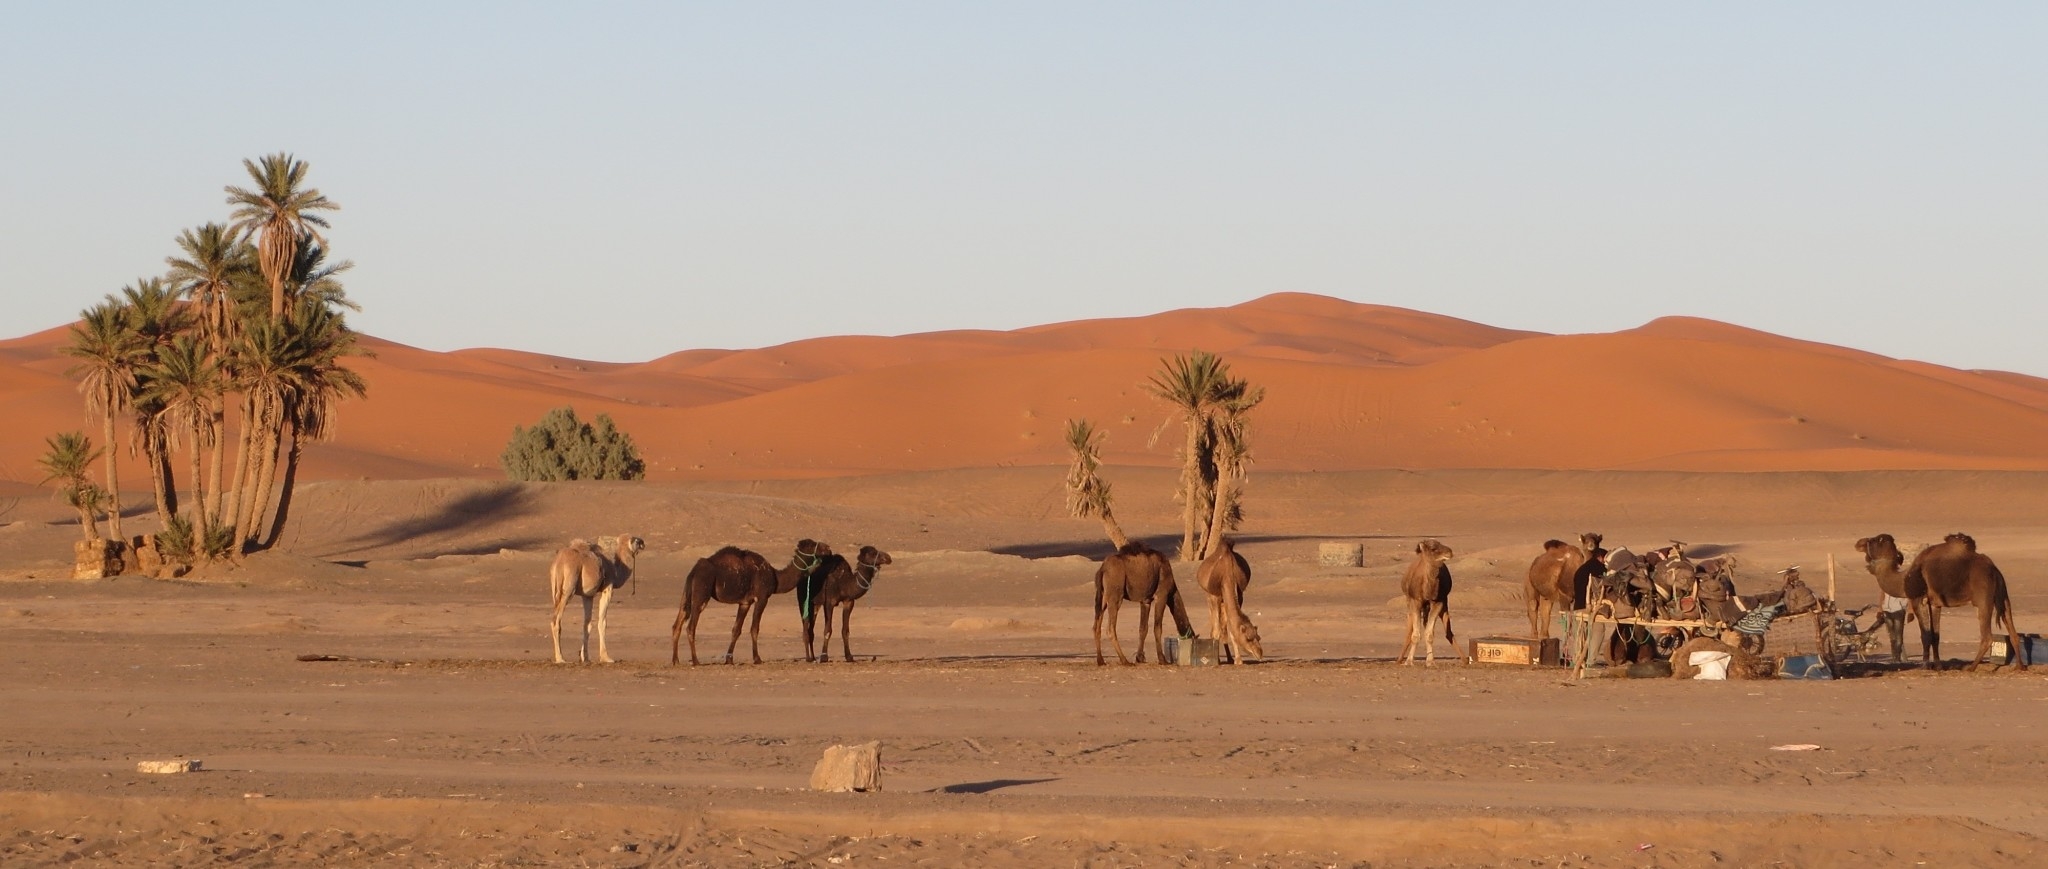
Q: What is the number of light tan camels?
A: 1